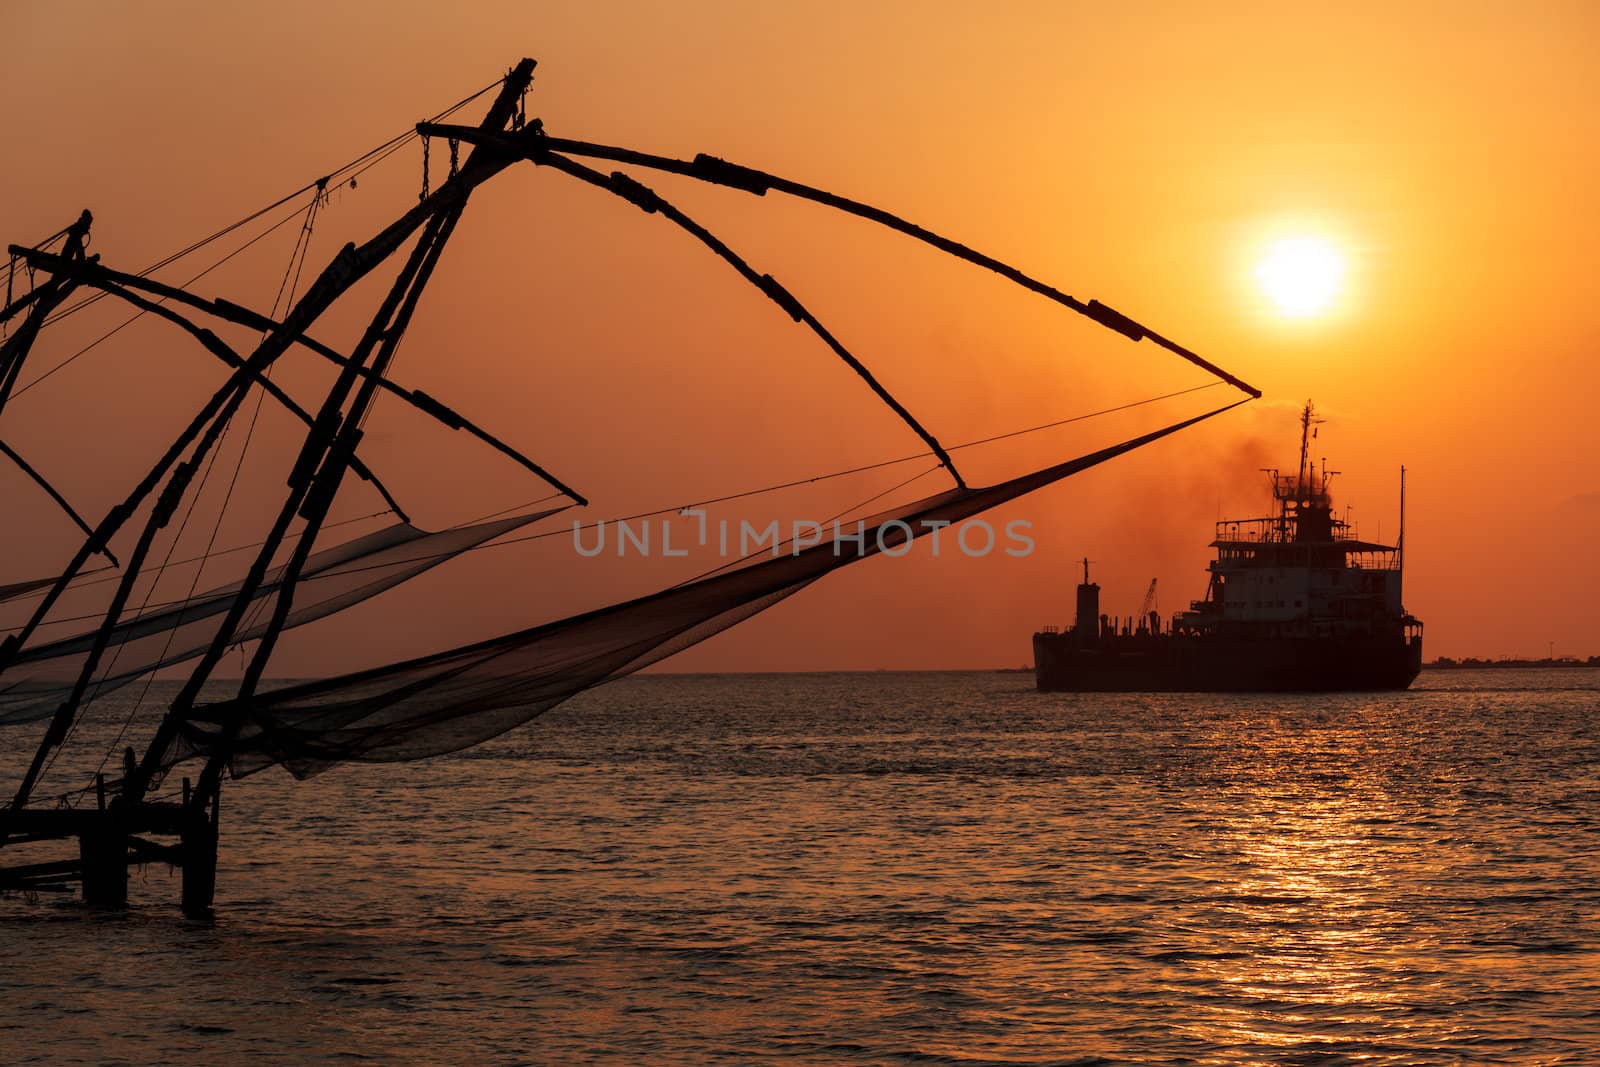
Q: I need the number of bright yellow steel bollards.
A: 0